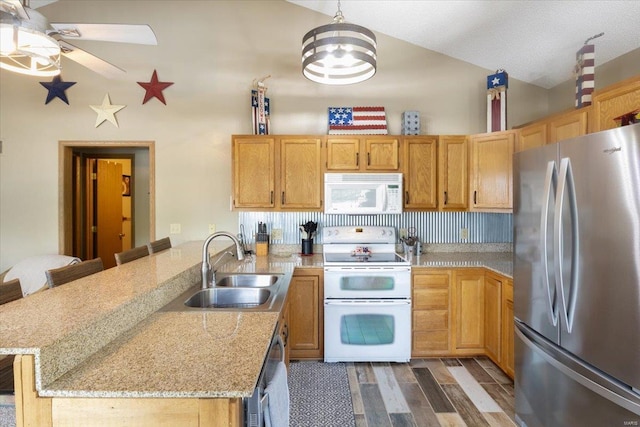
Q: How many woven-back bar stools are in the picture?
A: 4